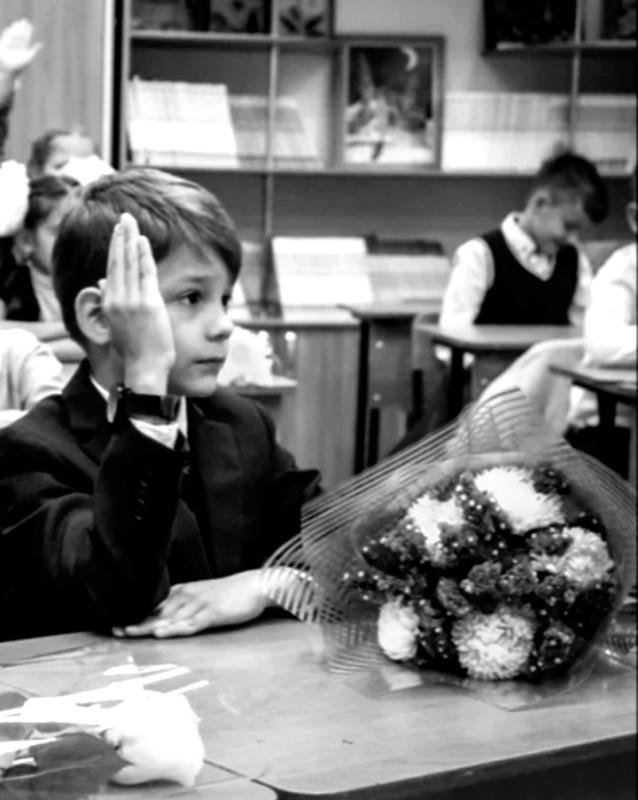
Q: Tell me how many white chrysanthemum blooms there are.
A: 5